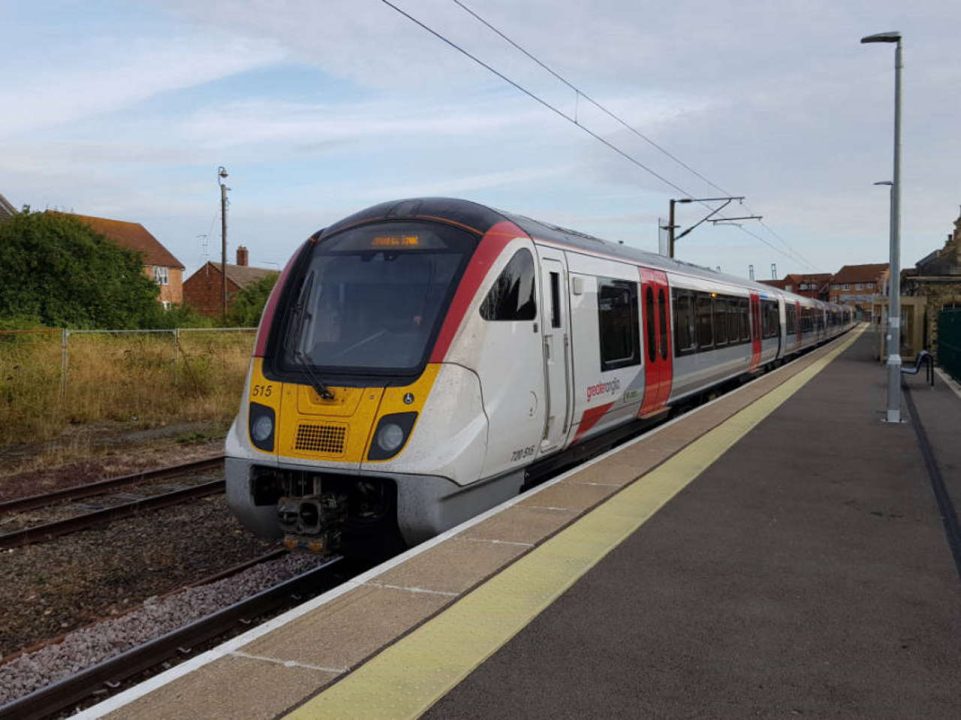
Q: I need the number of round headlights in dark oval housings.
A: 2